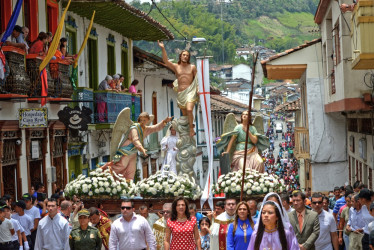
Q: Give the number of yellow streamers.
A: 2